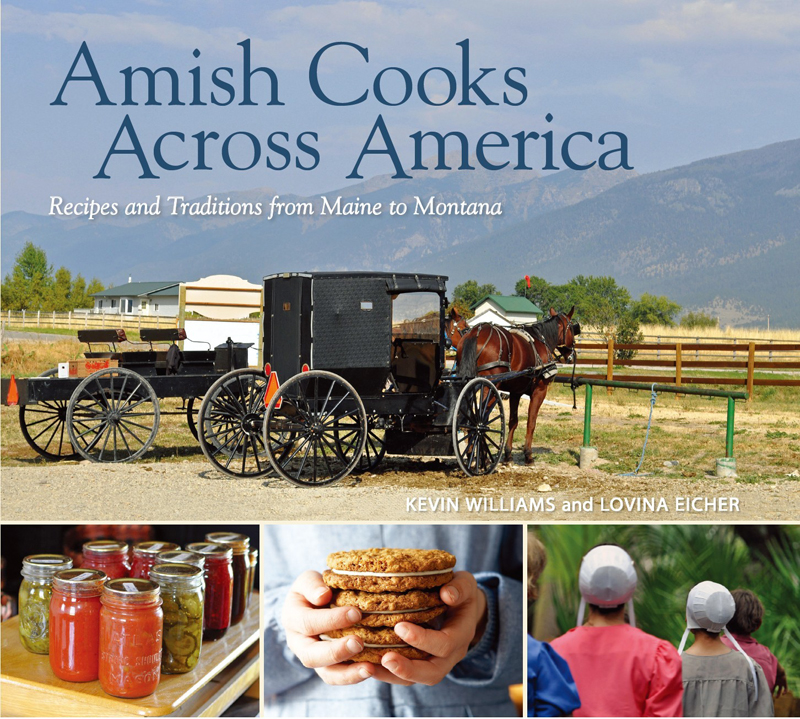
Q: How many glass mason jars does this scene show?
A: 10